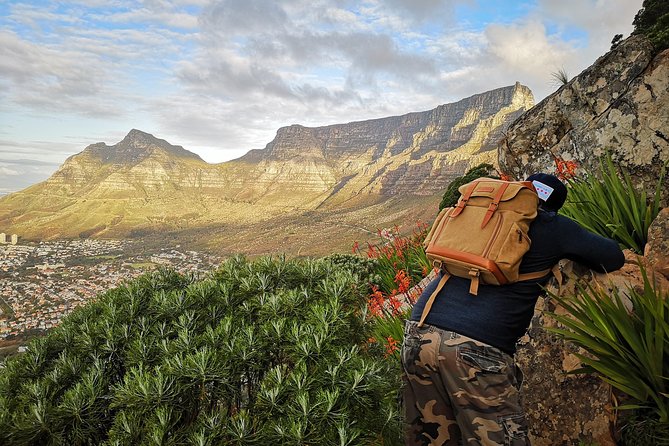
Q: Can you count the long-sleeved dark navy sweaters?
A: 1